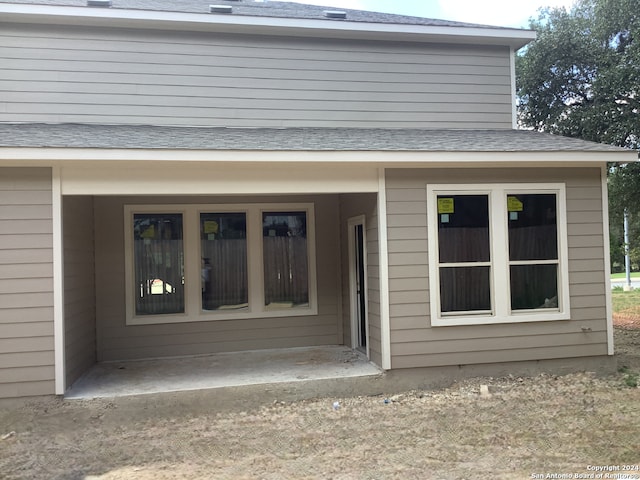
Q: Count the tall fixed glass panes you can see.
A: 3